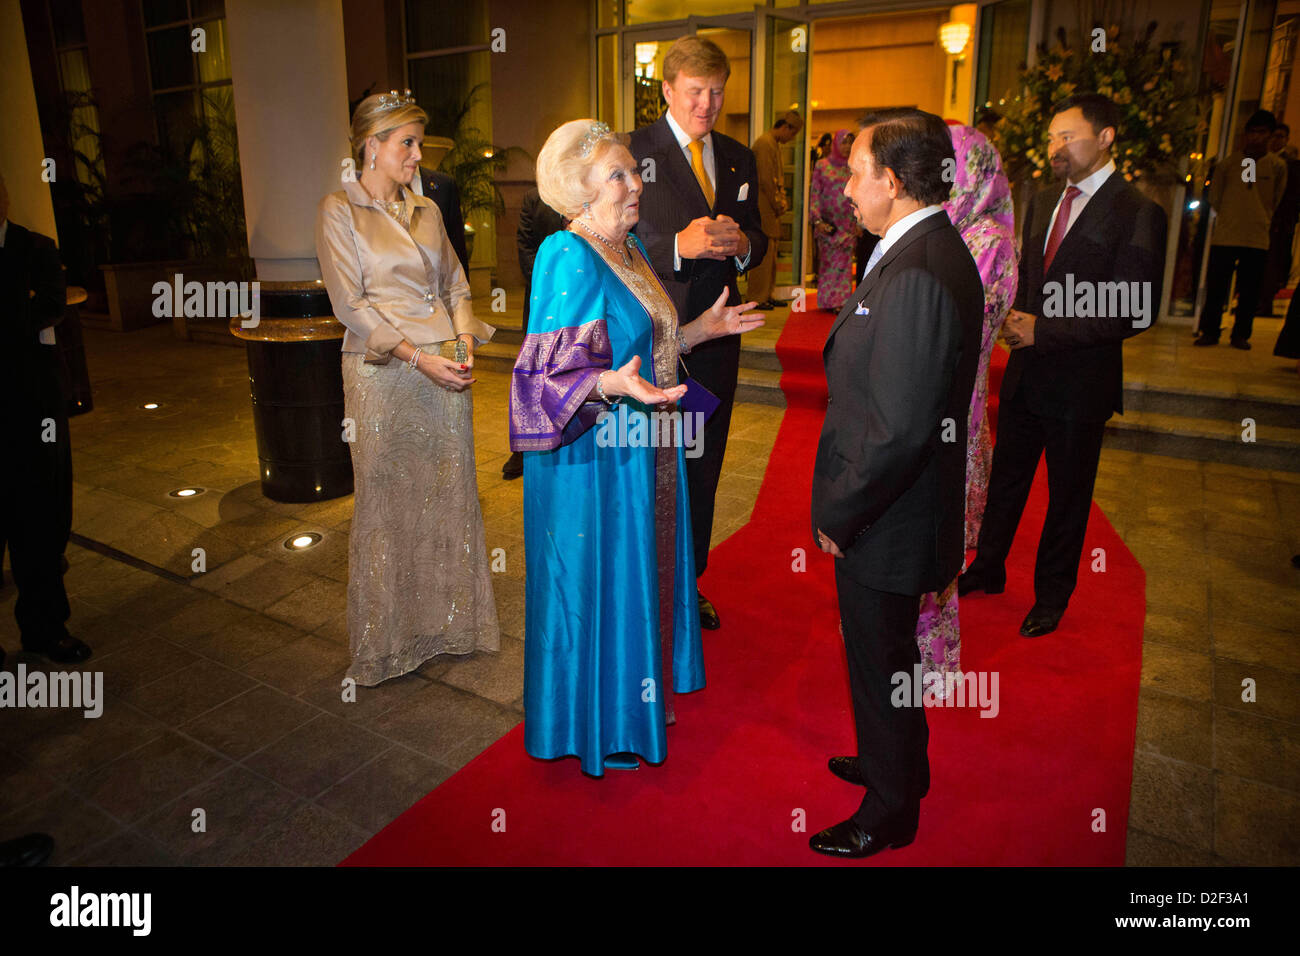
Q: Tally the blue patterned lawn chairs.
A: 0